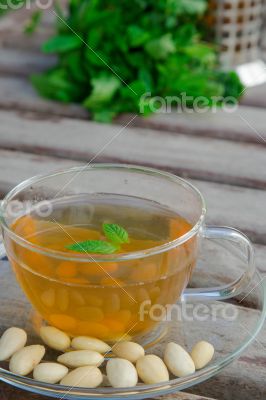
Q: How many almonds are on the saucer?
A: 12